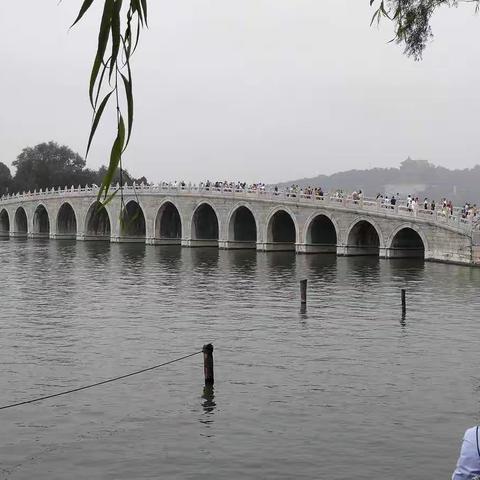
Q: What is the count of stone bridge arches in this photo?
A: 13